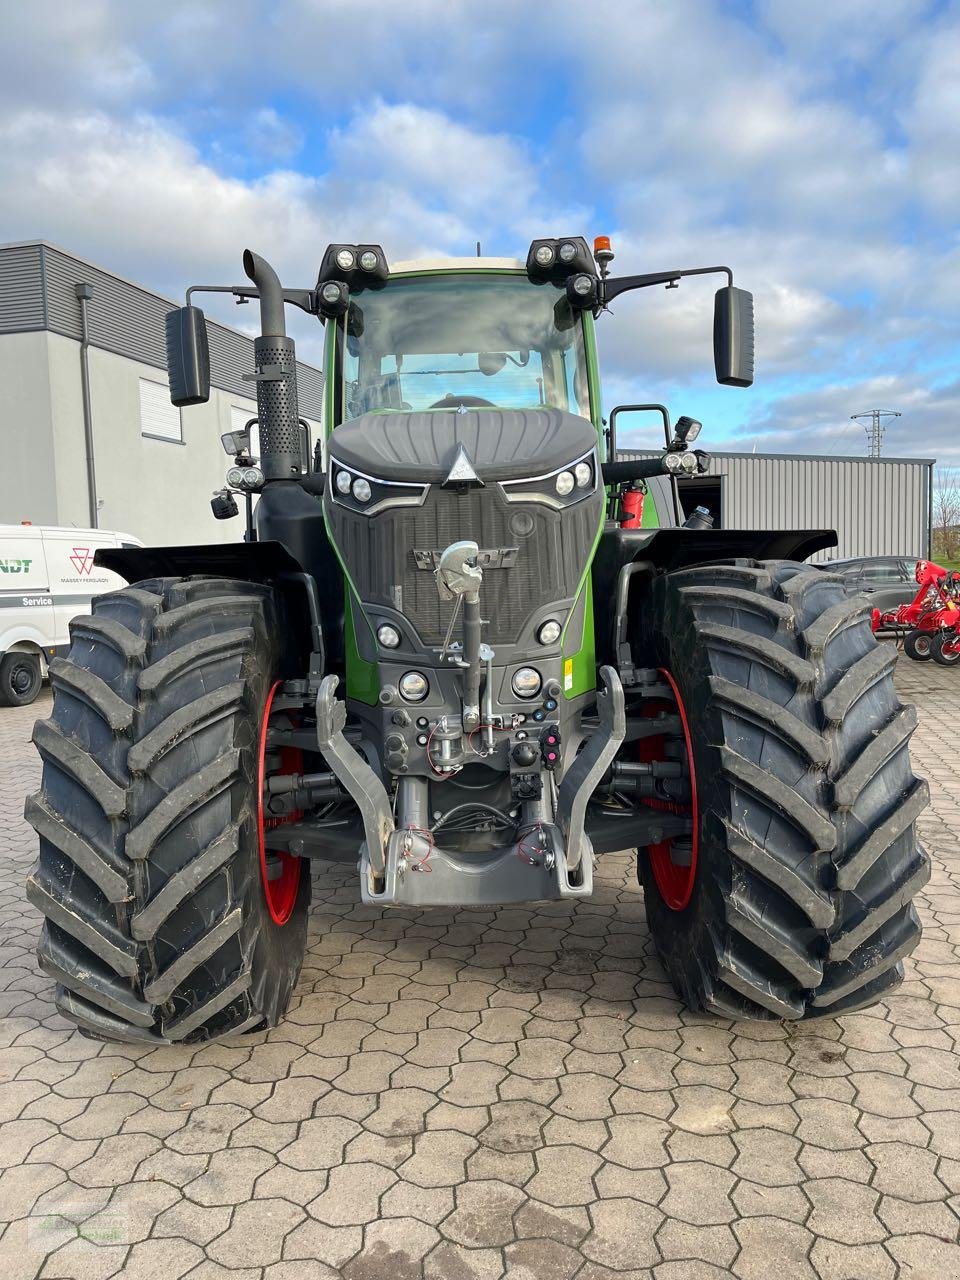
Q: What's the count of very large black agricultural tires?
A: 2